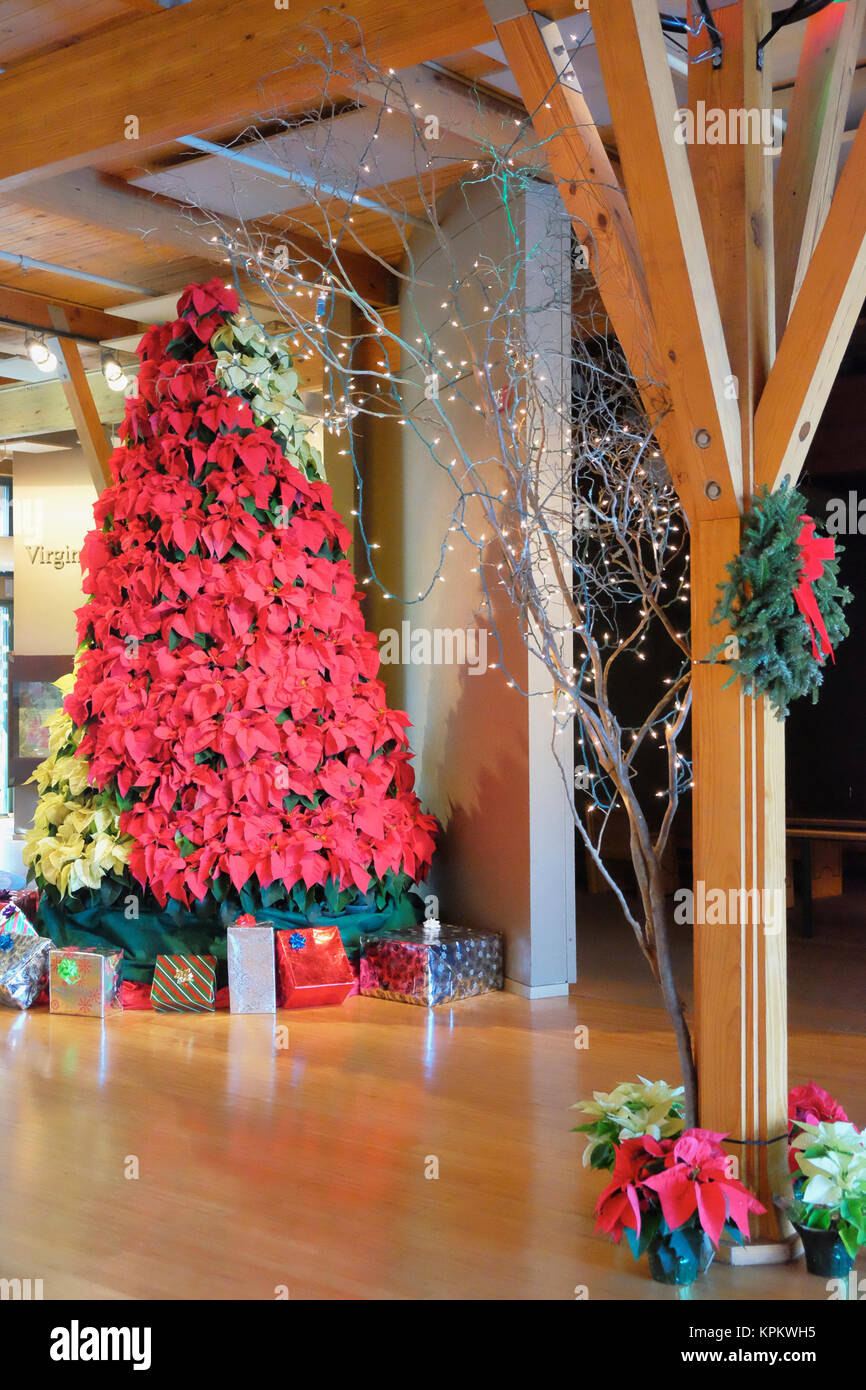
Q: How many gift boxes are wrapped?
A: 8